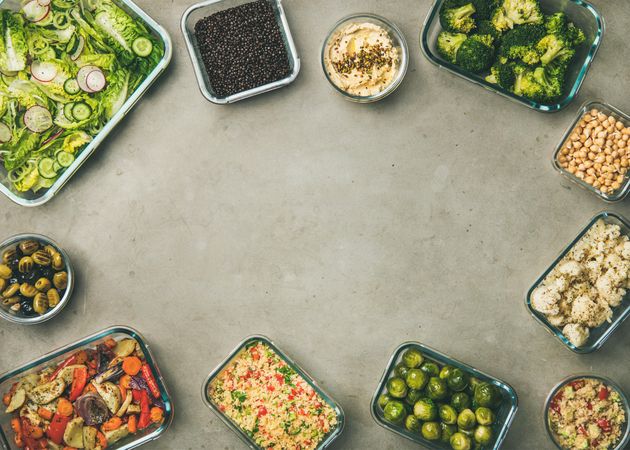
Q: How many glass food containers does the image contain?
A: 11